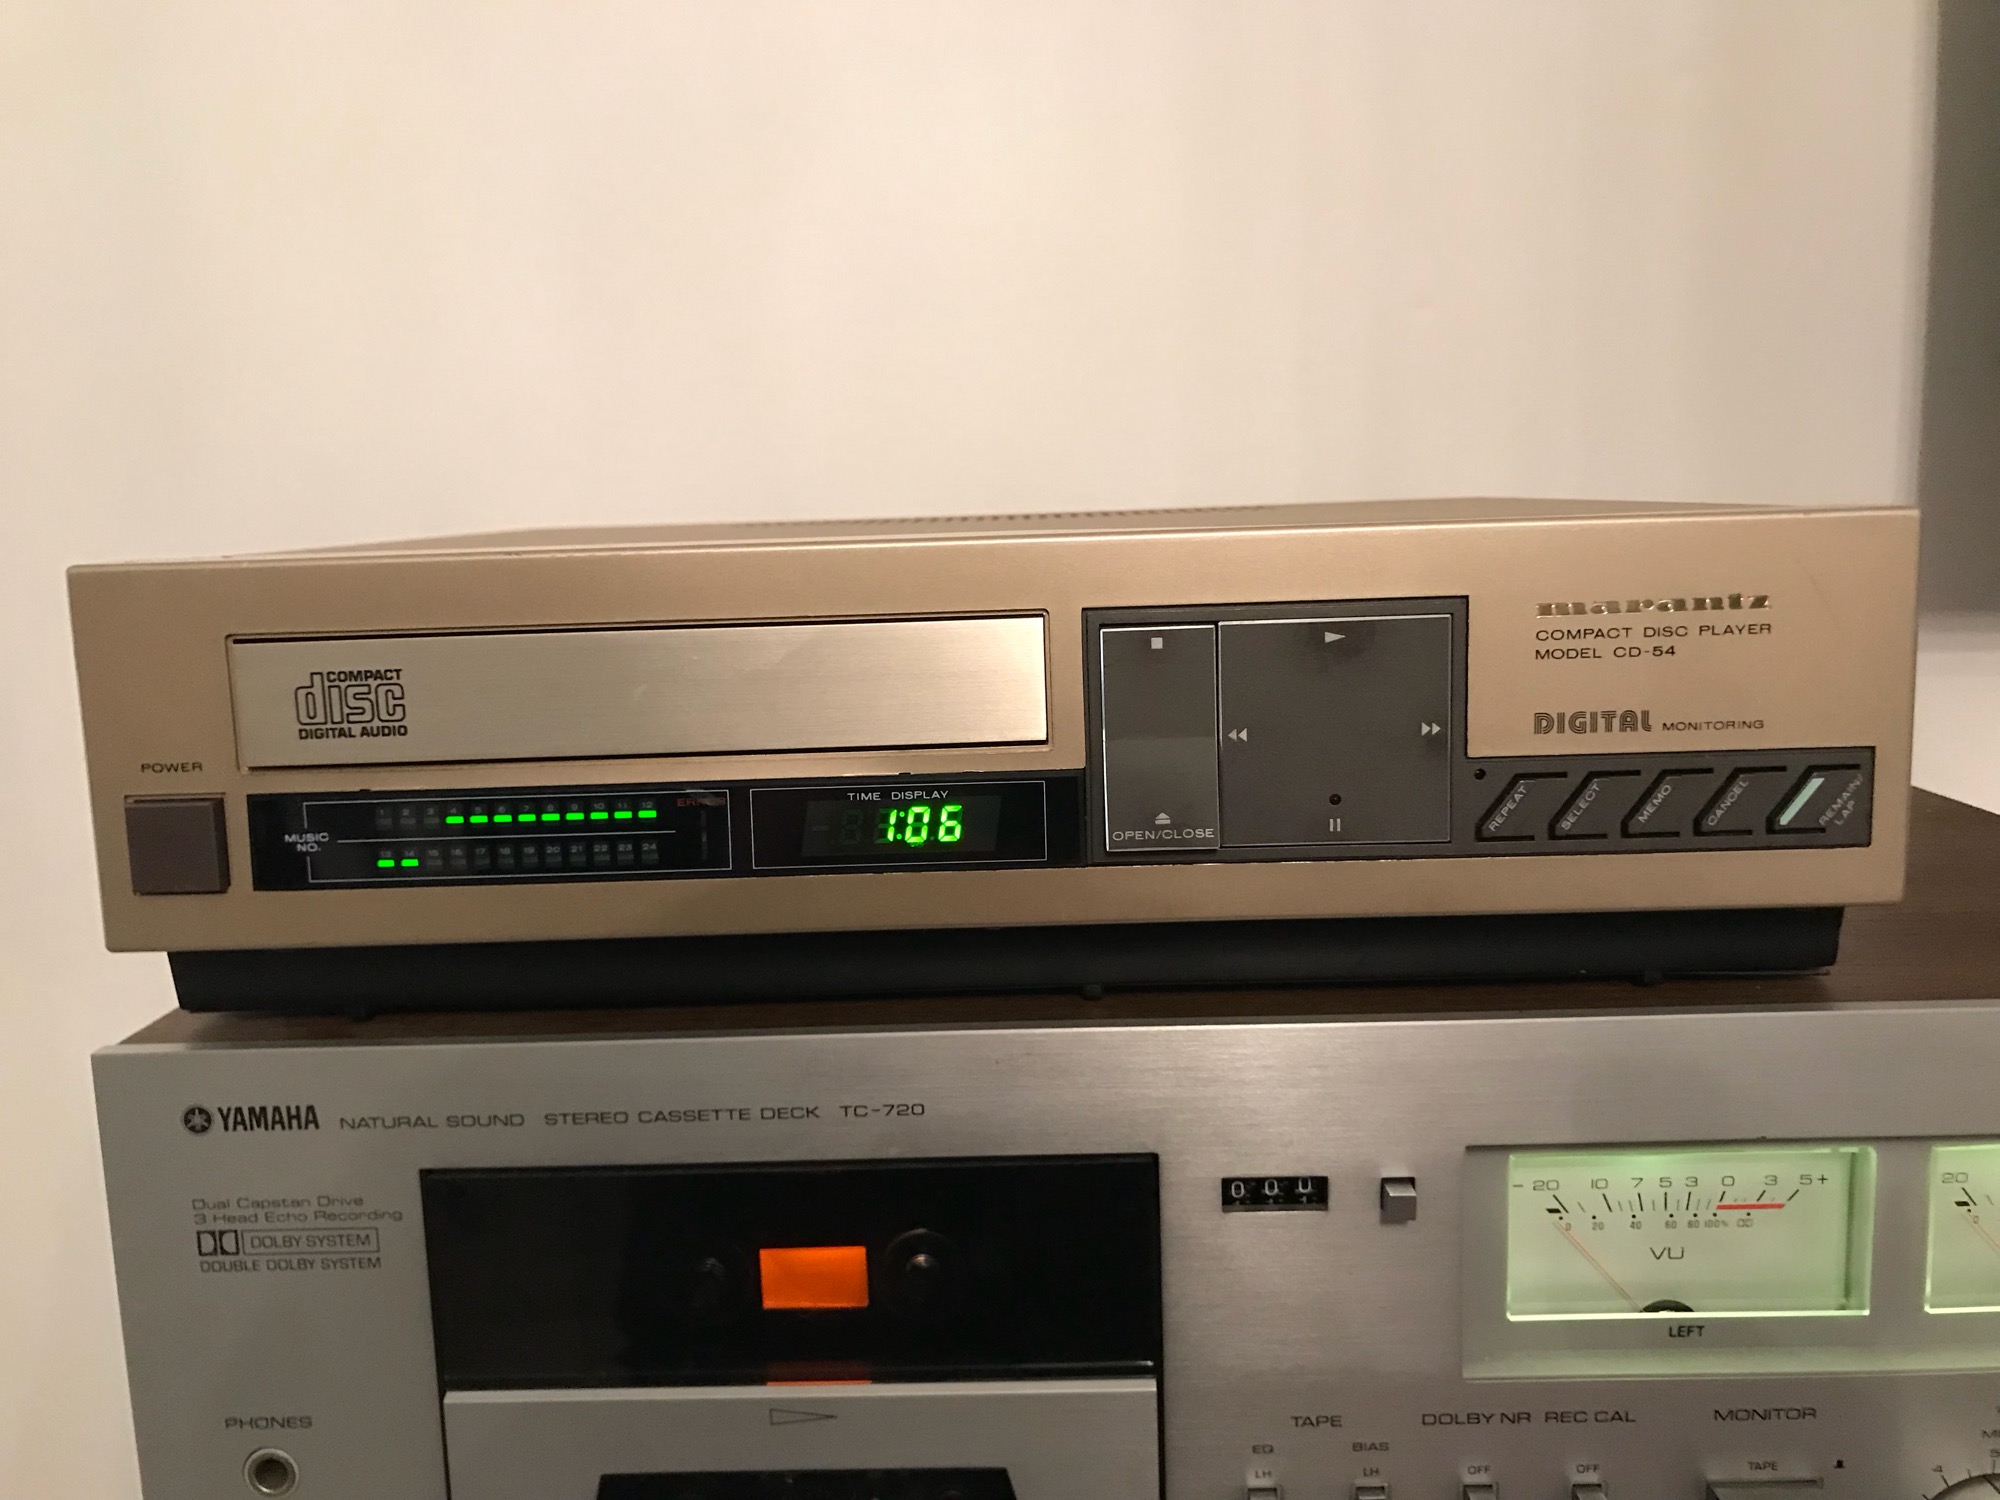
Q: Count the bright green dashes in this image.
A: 11